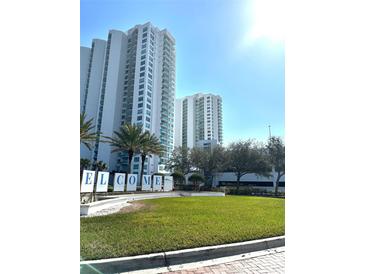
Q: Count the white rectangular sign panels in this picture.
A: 7